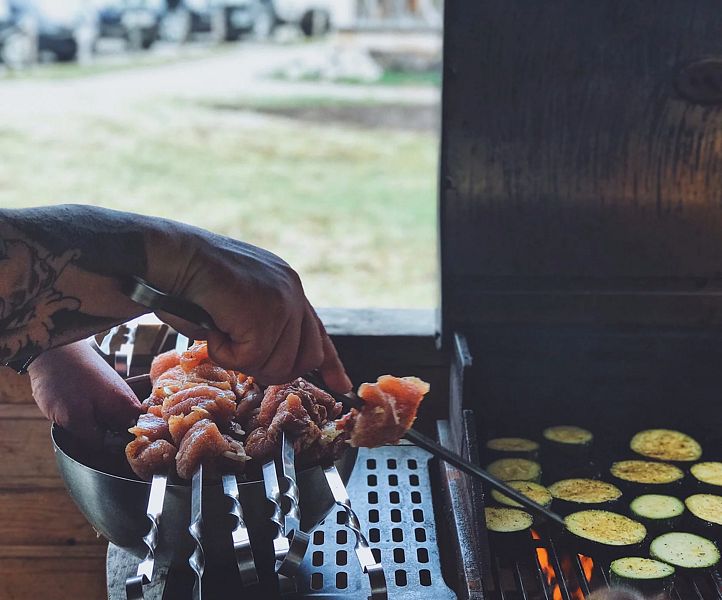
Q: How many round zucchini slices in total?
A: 14